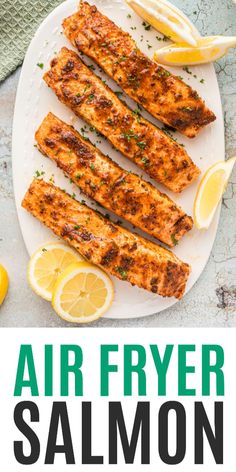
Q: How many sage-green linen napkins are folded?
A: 1